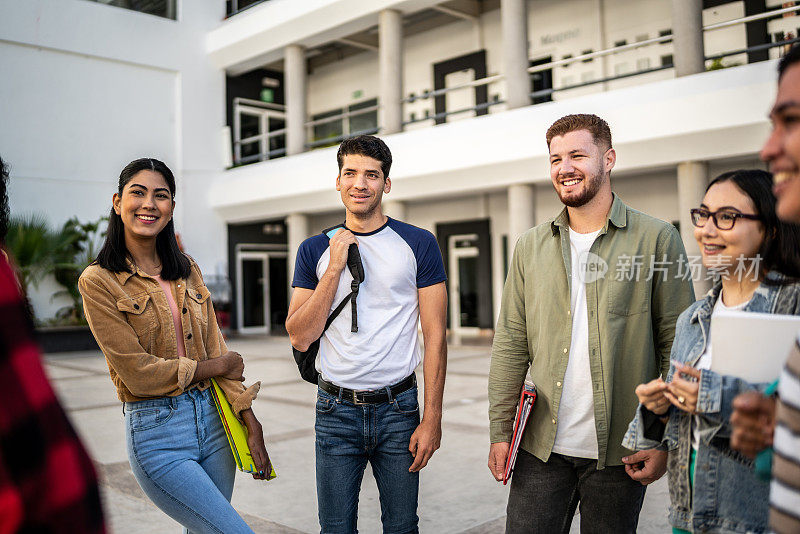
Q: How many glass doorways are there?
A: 3